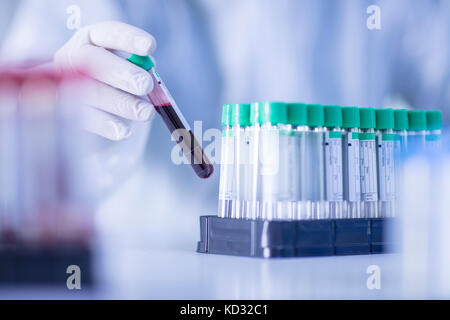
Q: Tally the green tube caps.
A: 14